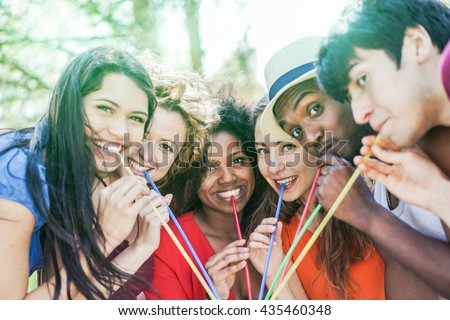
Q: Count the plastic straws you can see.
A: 7